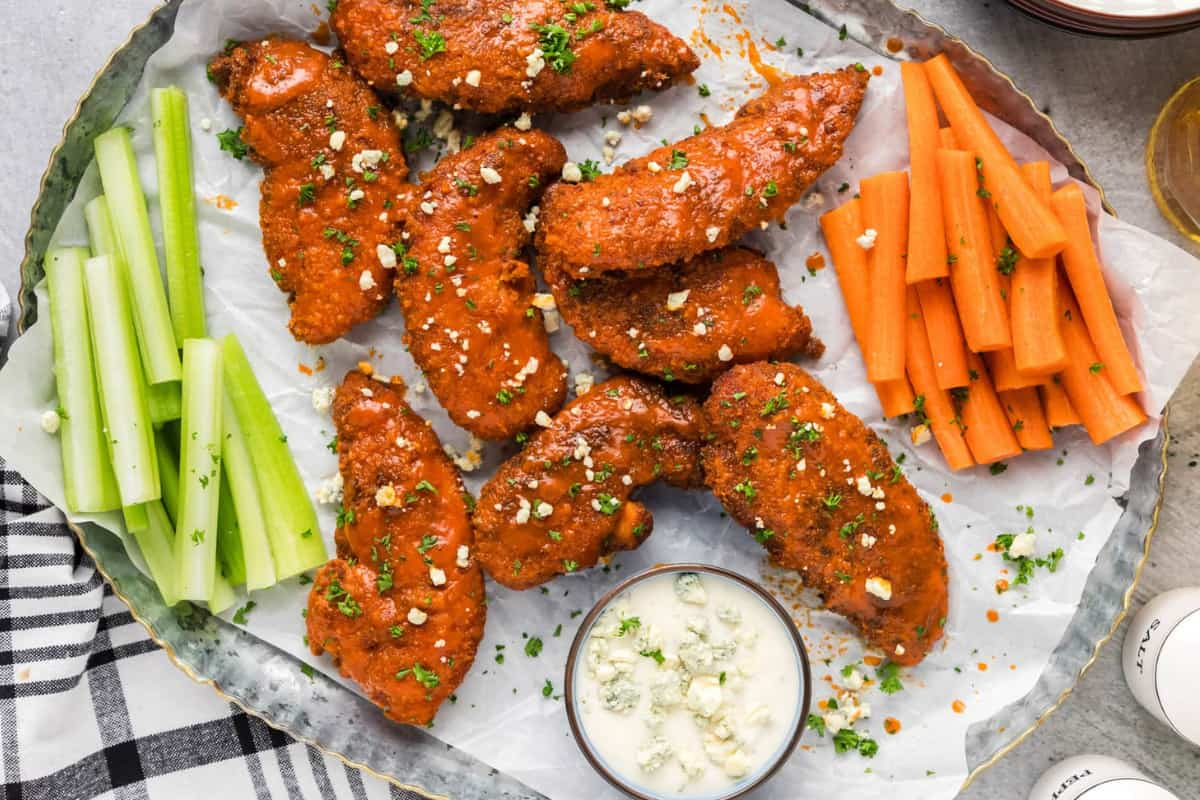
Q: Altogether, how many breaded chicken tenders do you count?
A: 8